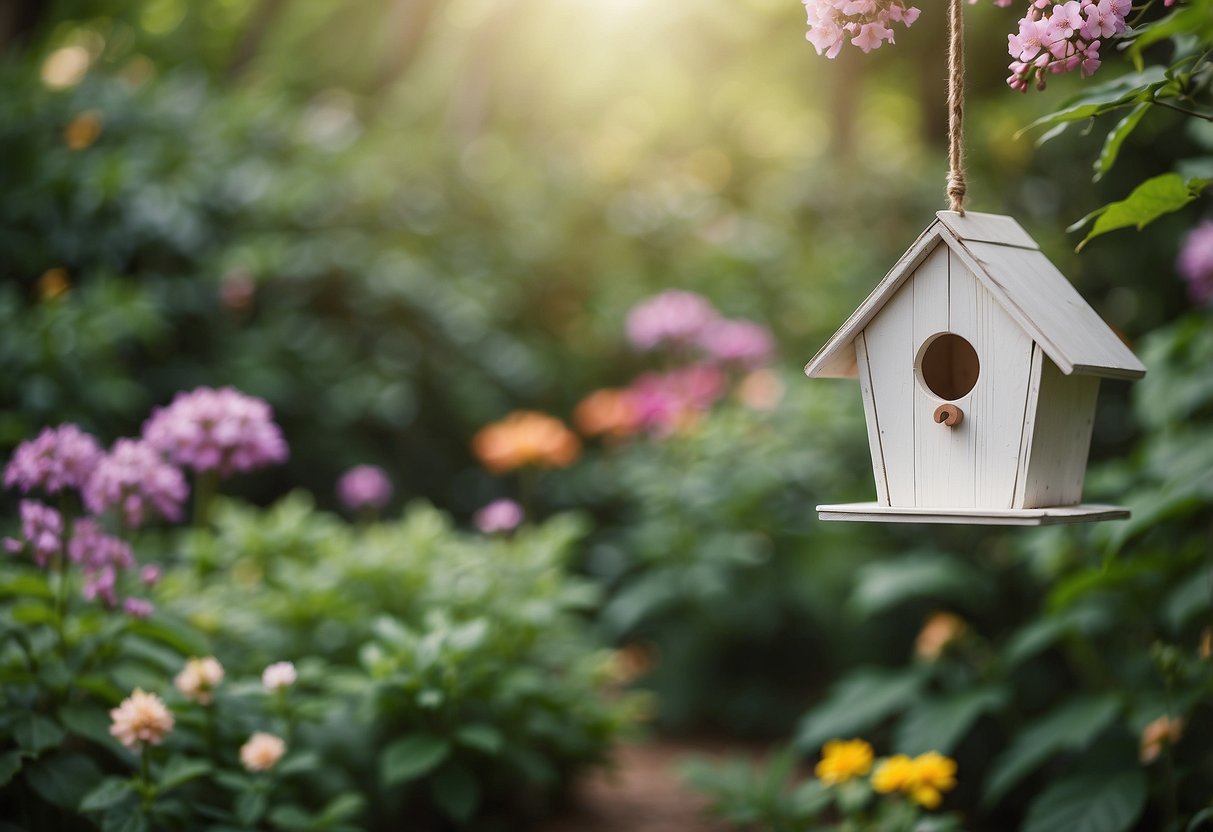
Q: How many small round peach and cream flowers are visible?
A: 4